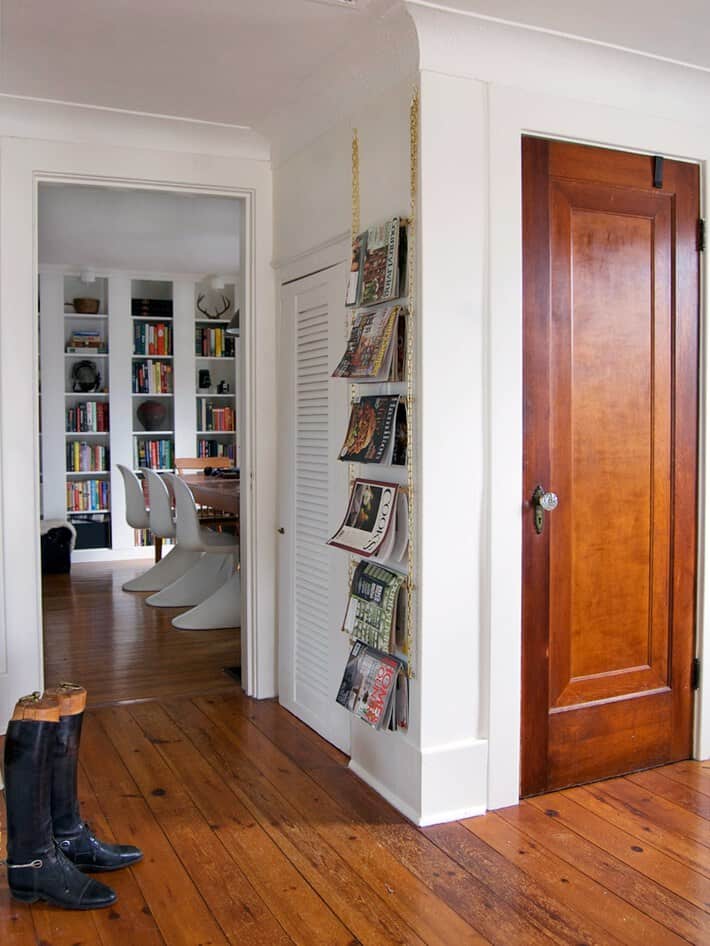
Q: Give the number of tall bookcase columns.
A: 3